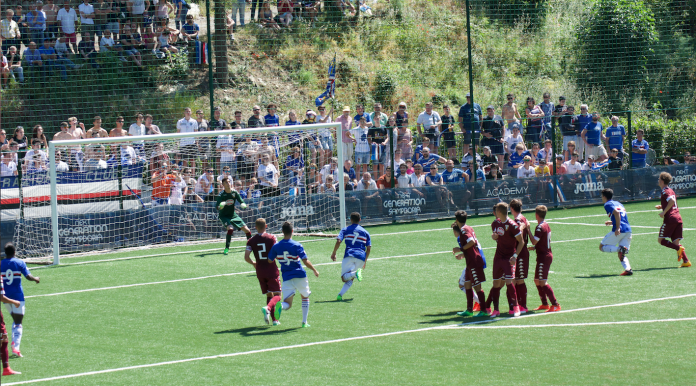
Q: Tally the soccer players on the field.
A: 14